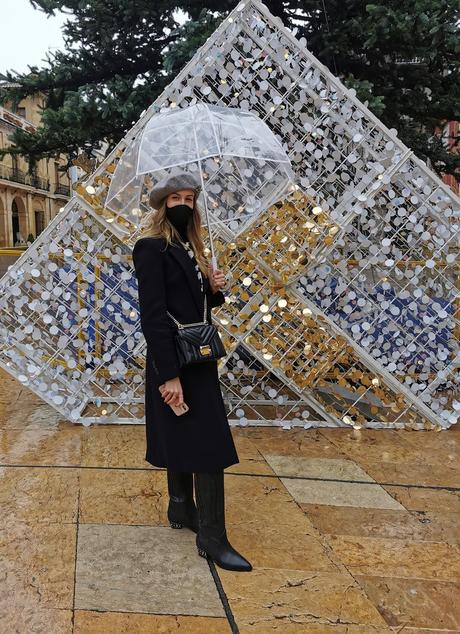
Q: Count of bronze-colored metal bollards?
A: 0